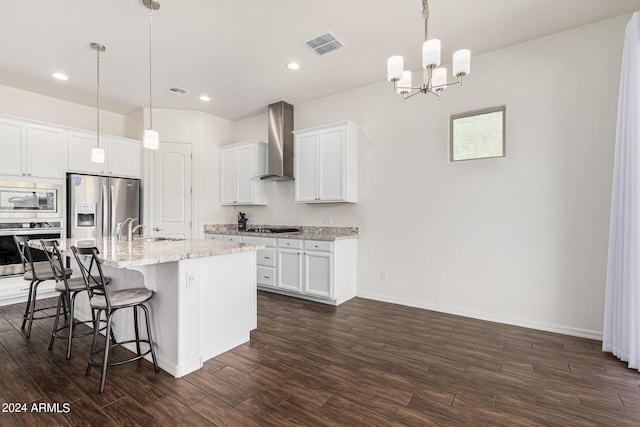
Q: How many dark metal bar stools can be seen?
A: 3